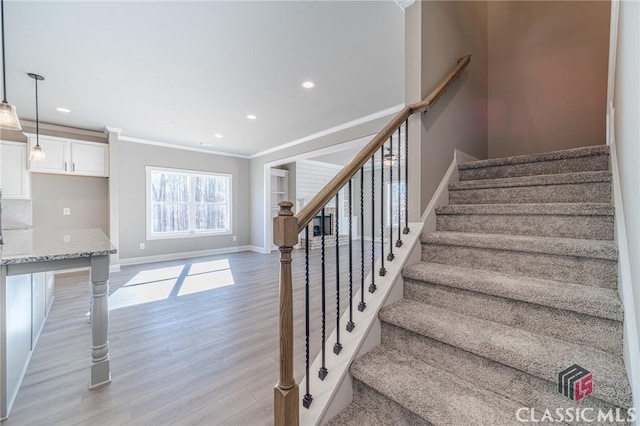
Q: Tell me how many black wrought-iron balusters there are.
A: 10